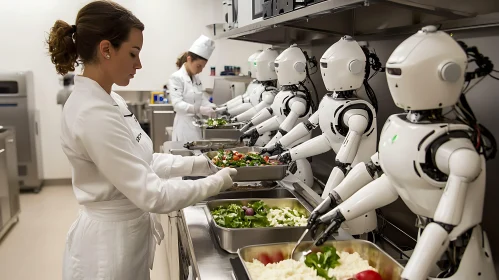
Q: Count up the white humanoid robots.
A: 5